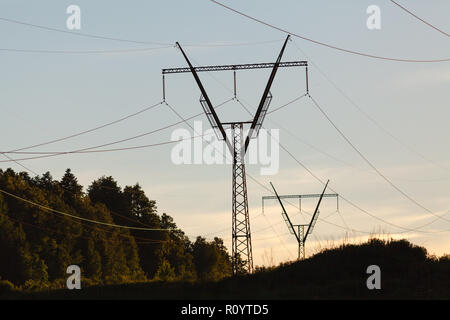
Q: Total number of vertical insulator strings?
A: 6